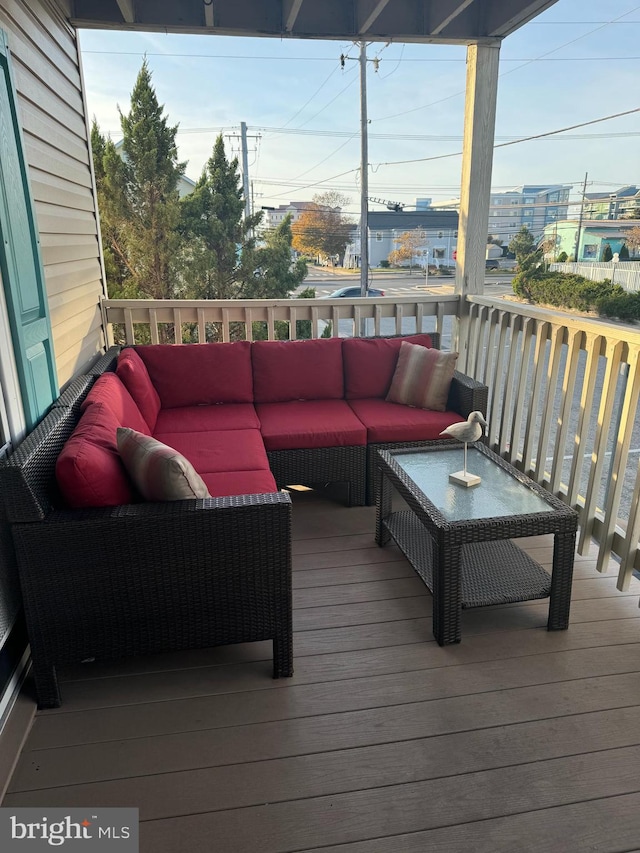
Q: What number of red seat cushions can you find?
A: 5